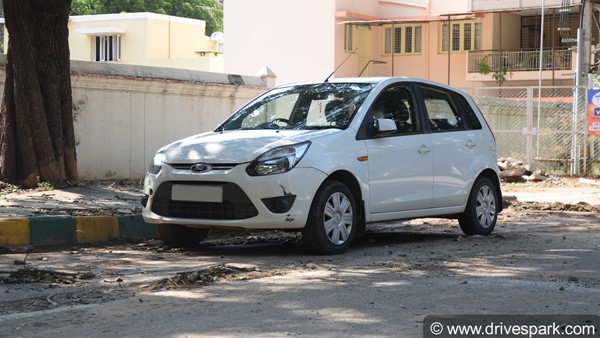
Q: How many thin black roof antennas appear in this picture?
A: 1